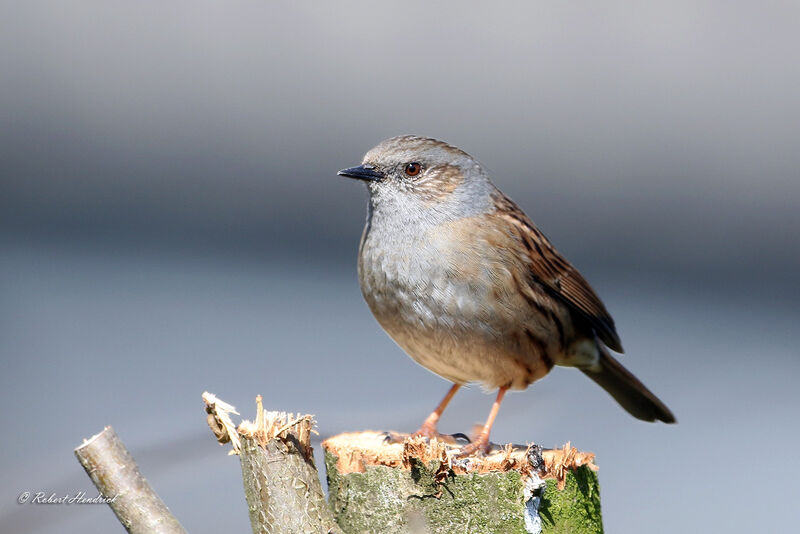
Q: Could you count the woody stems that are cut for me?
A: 3